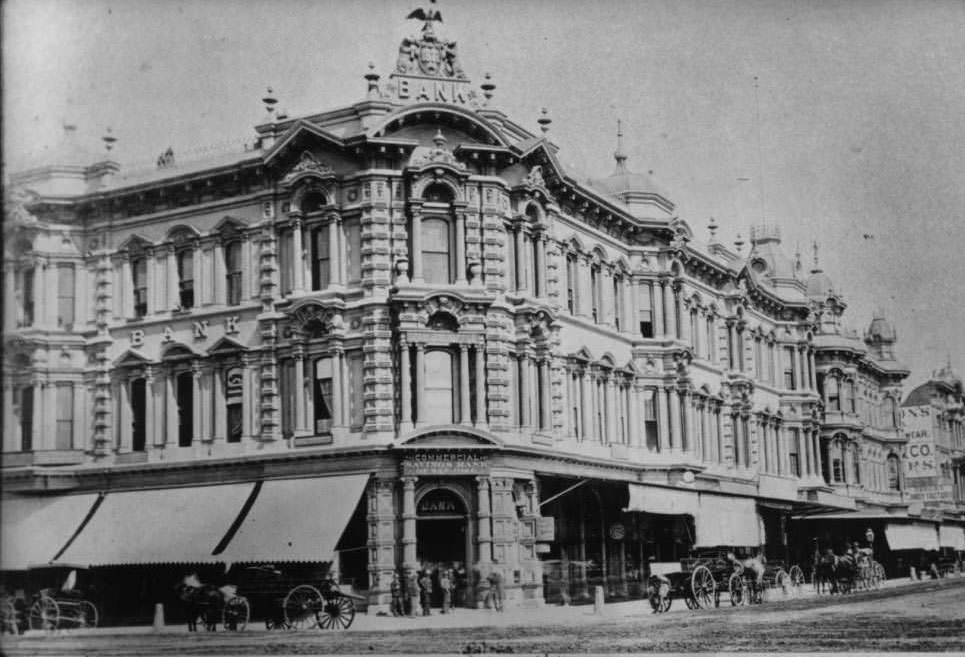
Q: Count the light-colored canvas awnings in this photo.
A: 7